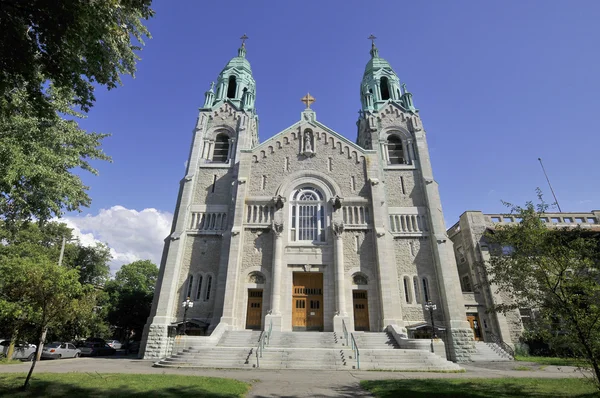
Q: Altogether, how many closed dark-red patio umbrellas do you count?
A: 0